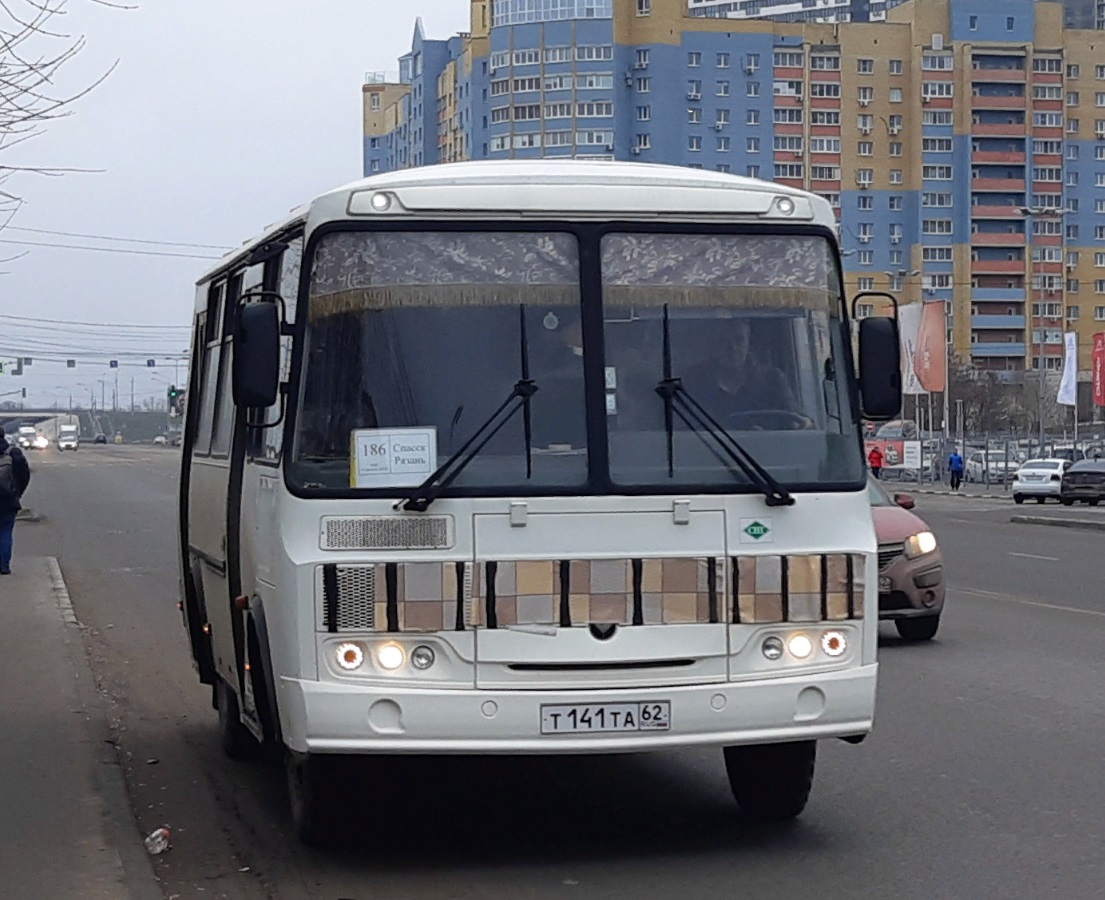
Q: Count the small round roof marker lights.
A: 2